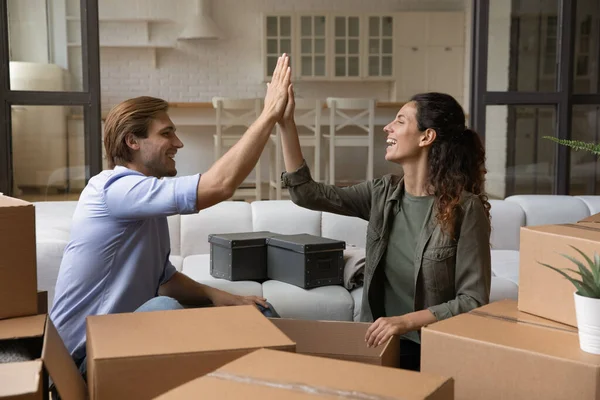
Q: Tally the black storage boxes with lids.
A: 2